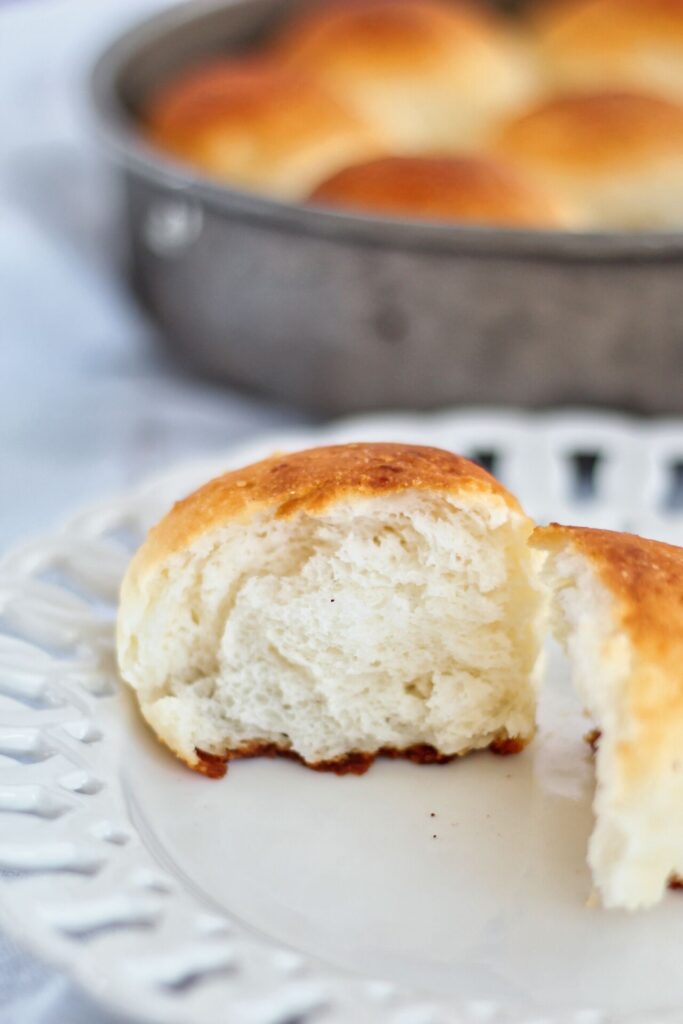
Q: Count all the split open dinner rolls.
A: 1